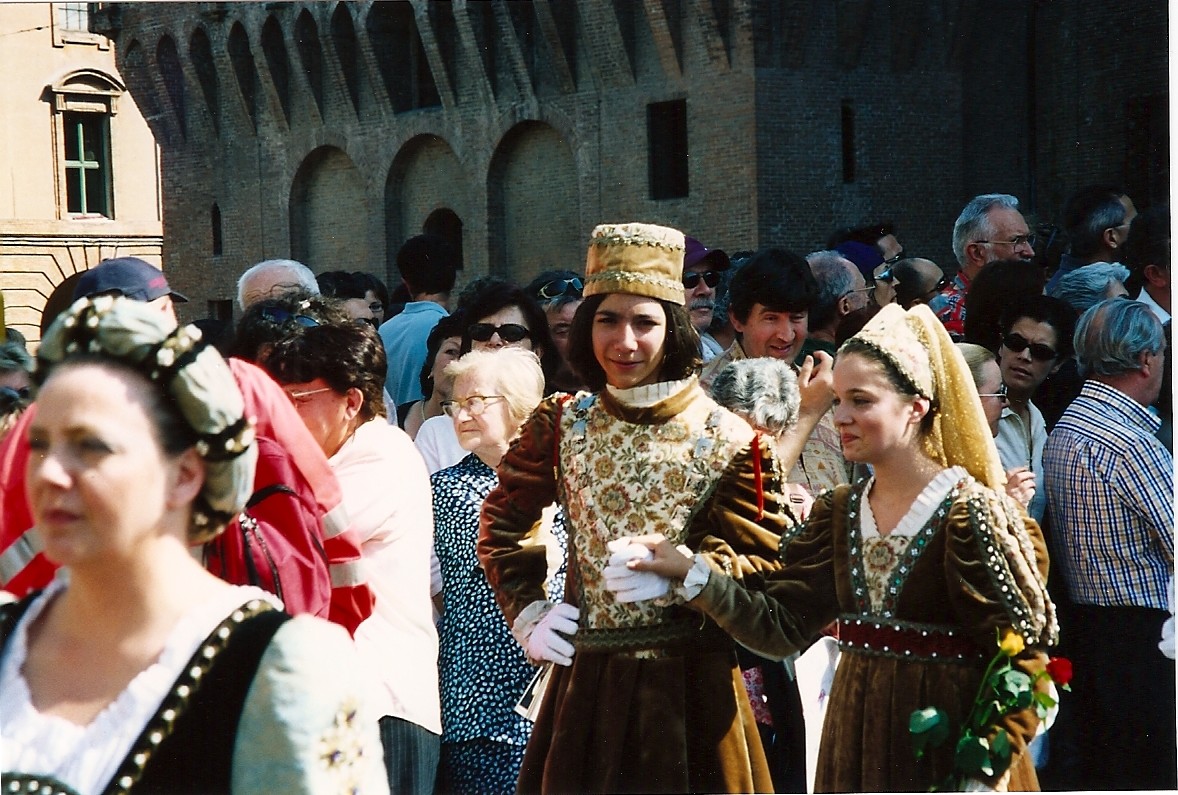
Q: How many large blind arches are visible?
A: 3